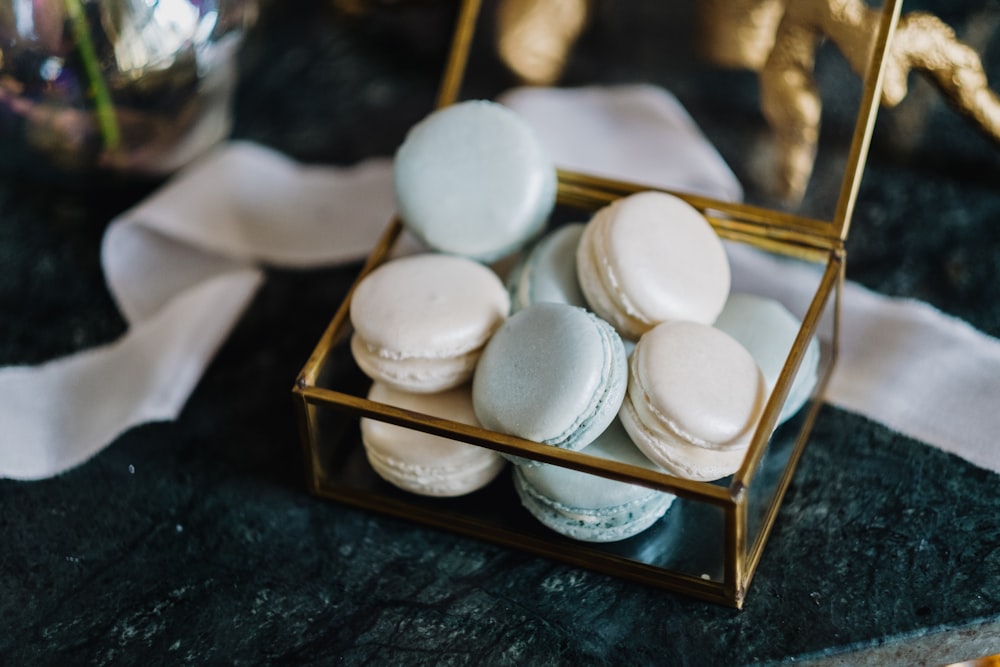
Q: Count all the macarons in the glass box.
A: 9